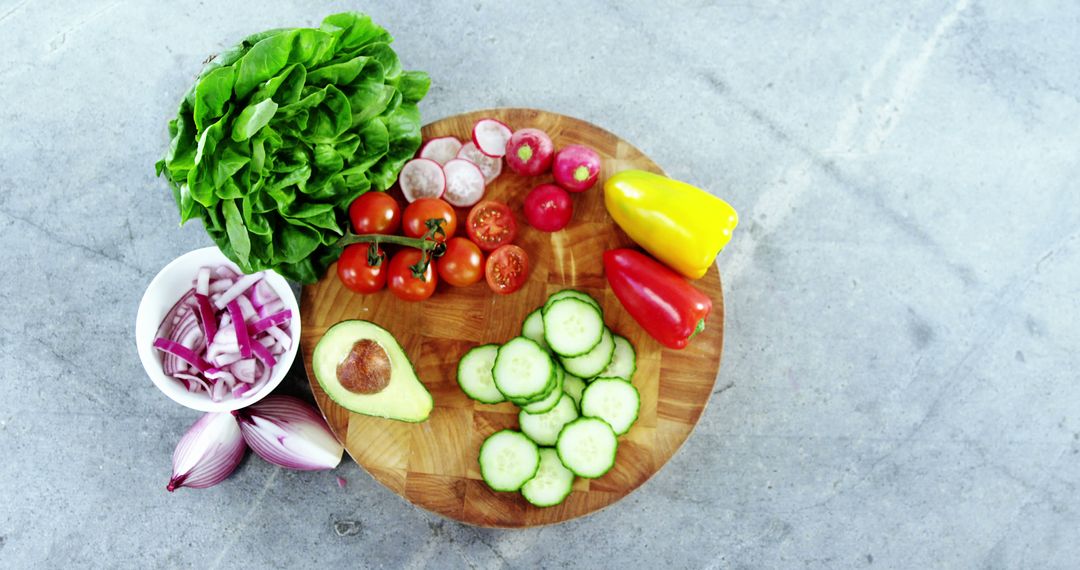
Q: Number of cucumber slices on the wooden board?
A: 15